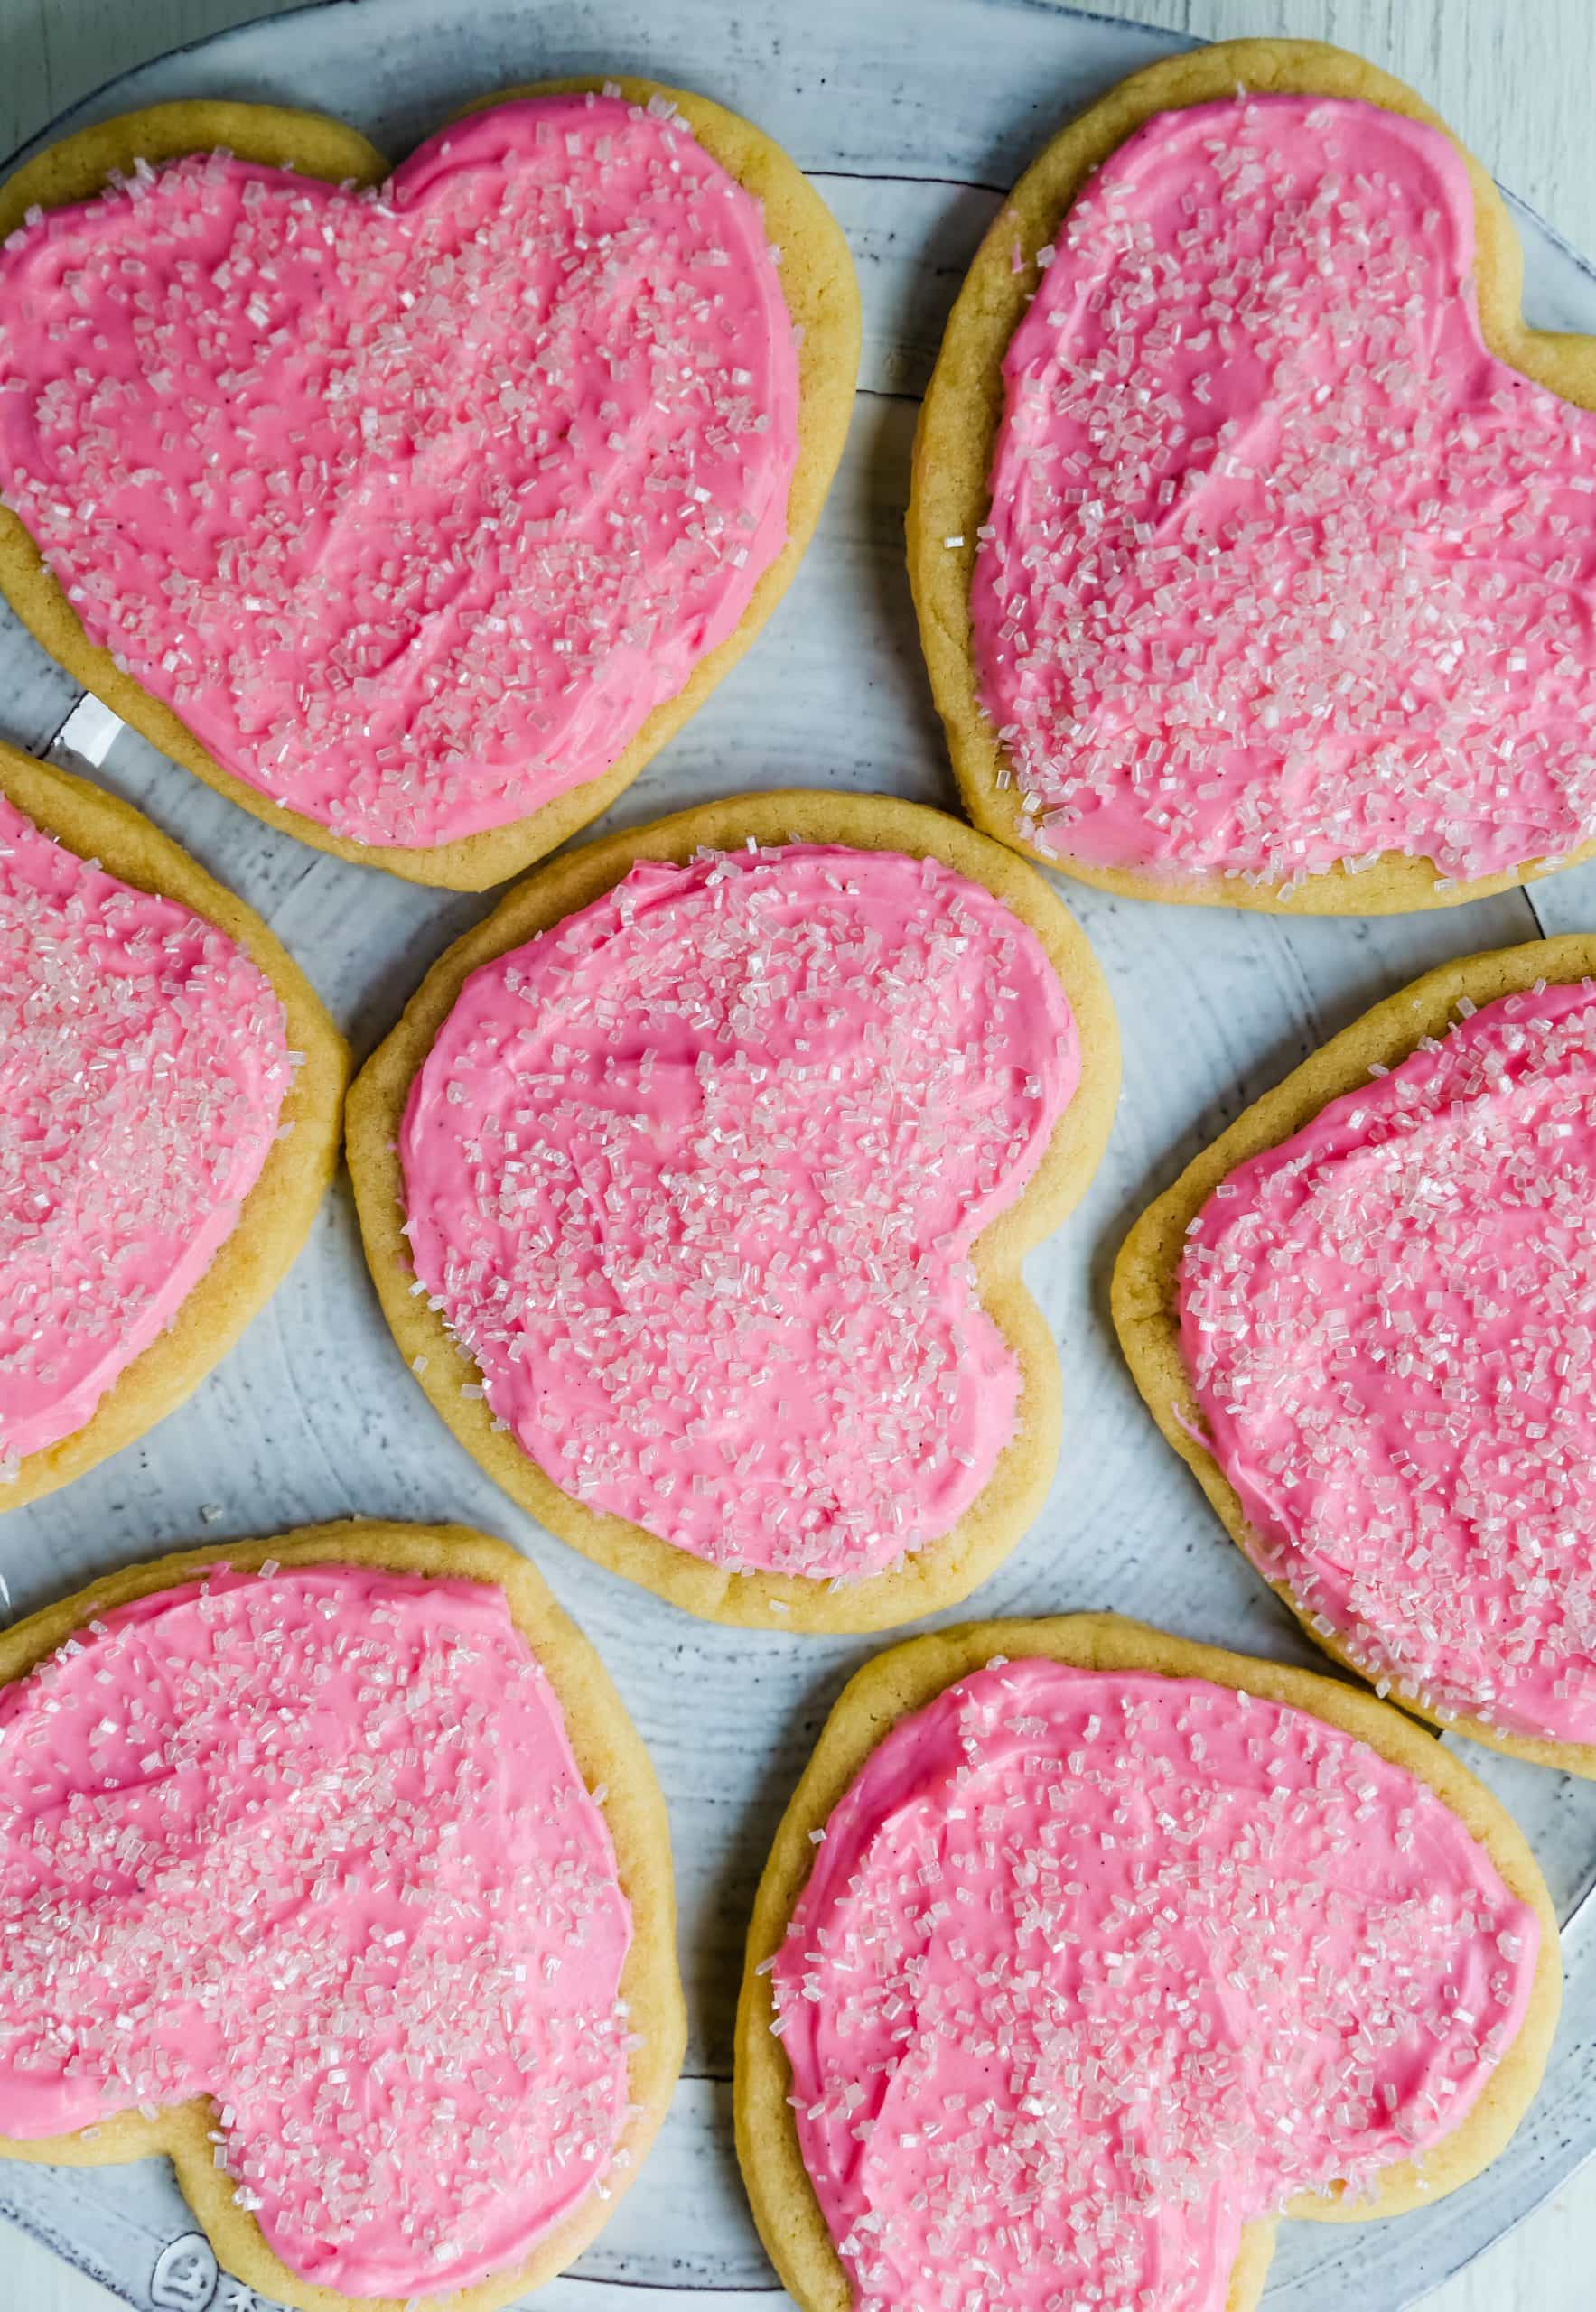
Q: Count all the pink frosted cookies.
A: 7